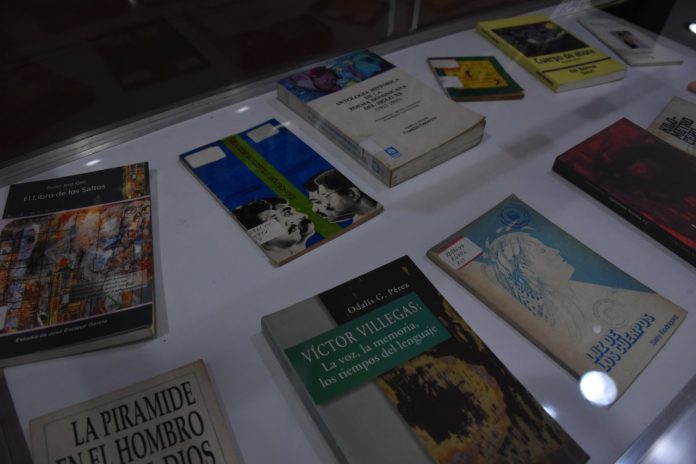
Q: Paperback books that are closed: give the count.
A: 11